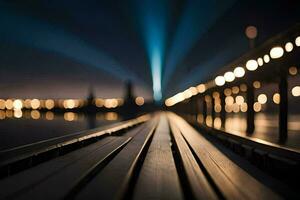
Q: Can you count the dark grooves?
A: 4